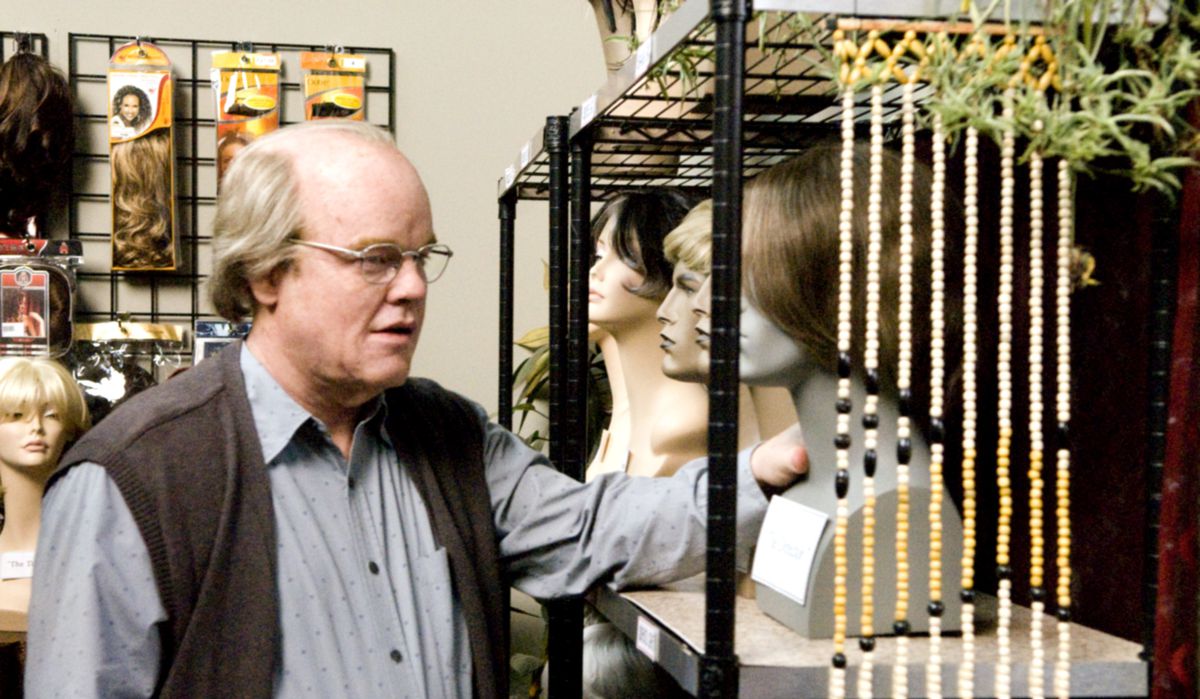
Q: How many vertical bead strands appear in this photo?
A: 8